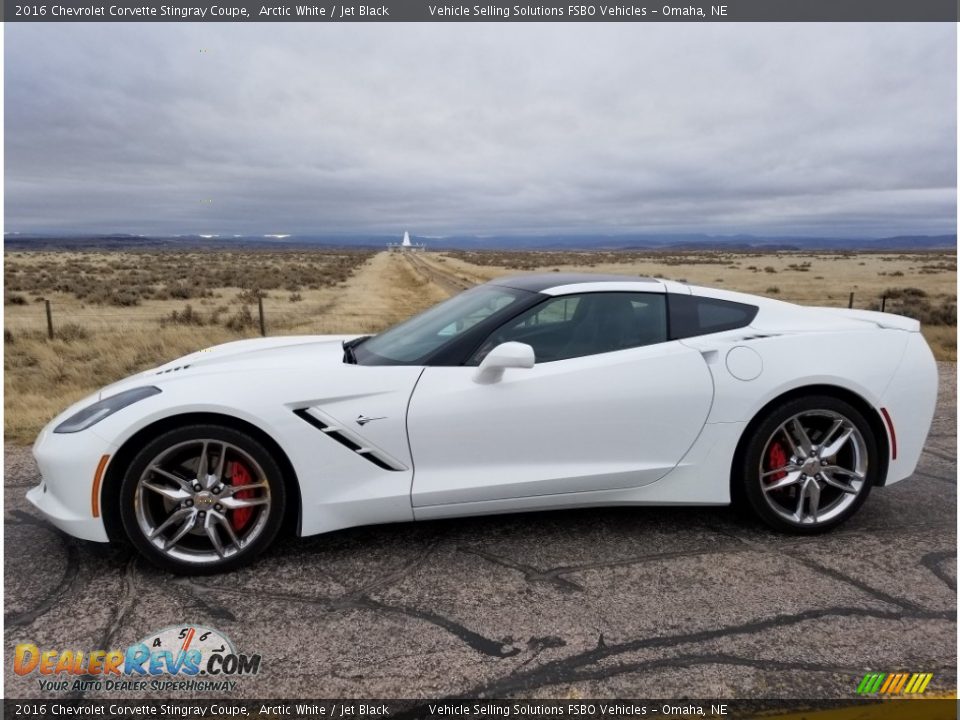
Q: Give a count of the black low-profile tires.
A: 2